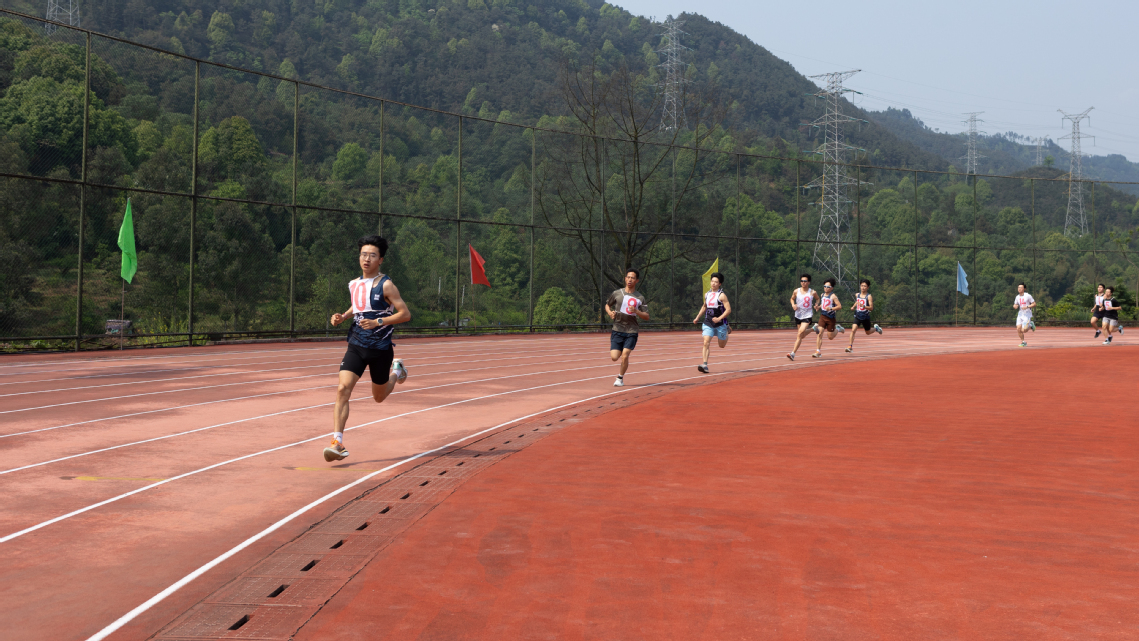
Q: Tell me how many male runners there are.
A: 9